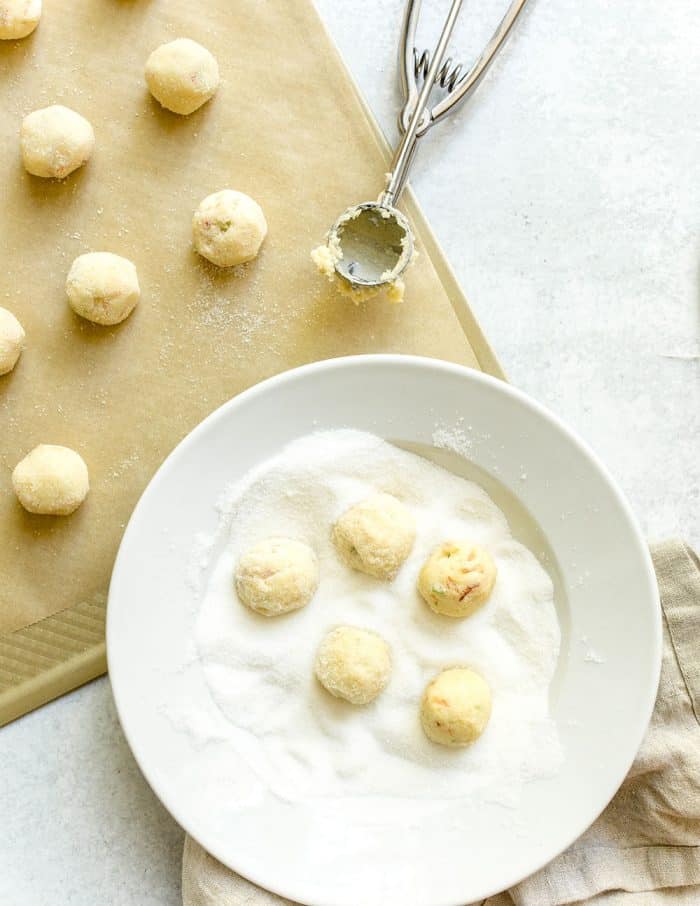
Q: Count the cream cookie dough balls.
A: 12